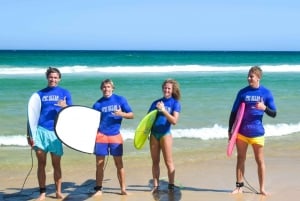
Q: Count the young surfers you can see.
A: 4